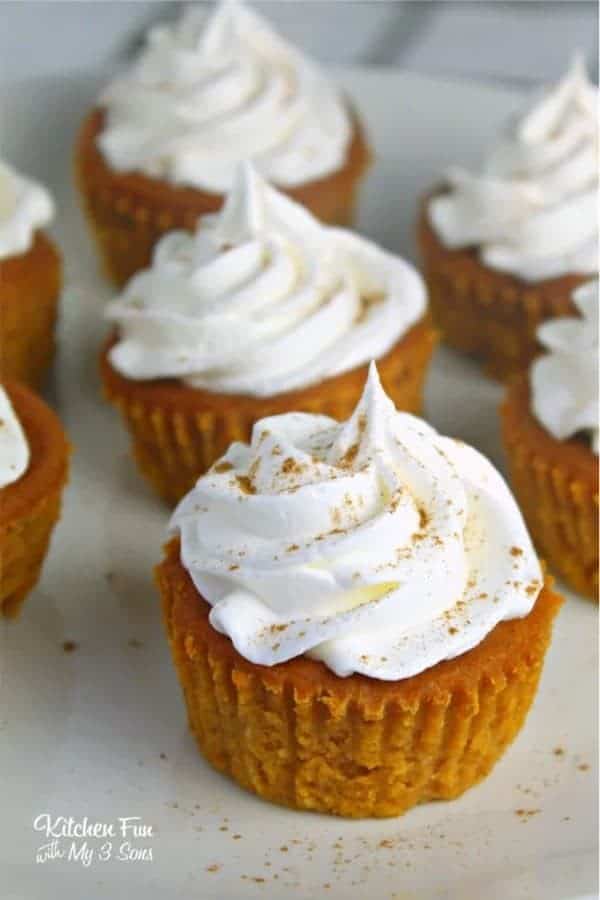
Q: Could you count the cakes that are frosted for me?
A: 7